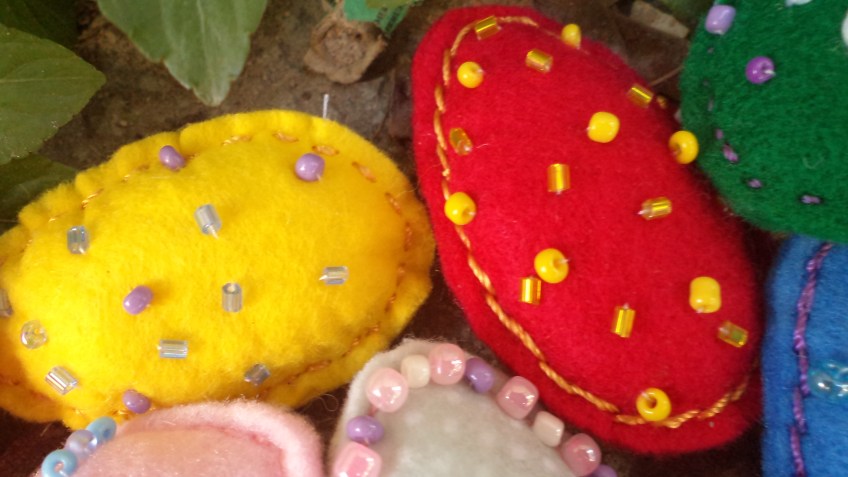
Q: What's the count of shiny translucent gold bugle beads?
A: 9